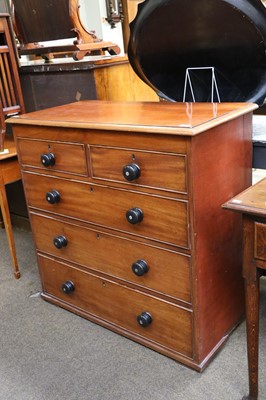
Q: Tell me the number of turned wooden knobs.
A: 8